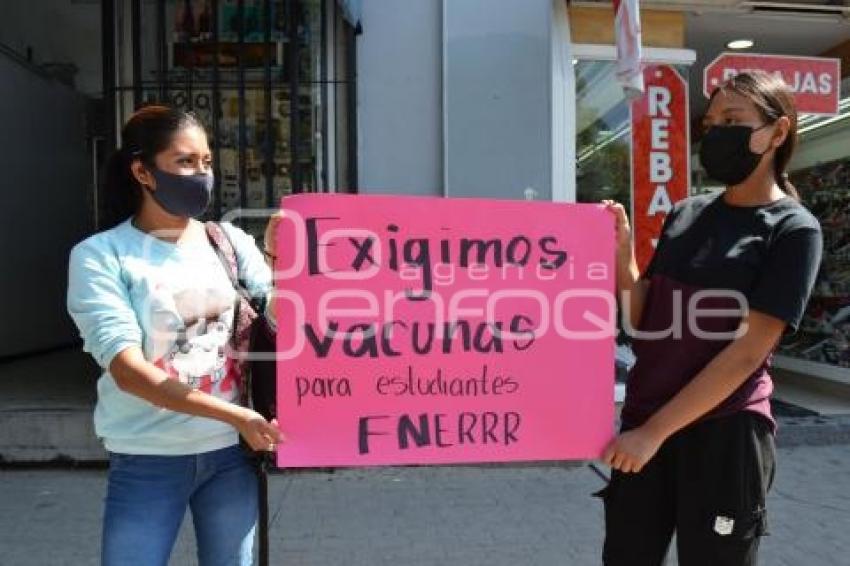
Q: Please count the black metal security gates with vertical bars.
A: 1